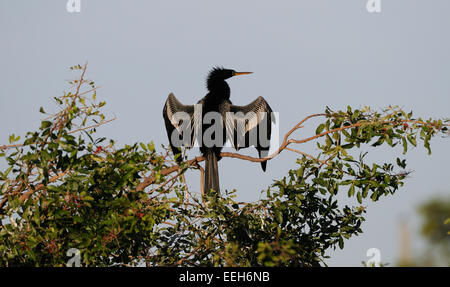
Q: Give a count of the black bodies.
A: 1